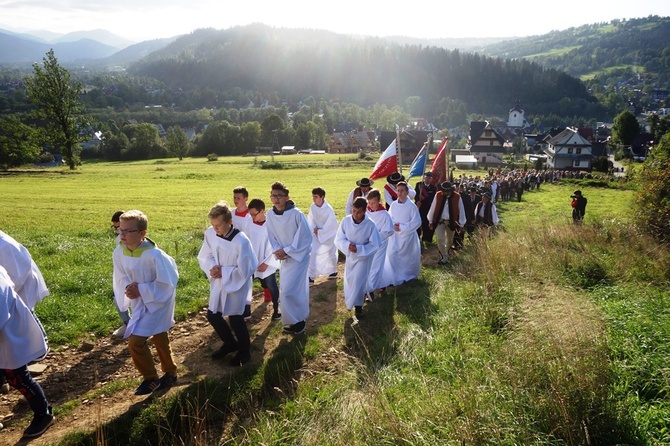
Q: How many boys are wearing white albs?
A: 12